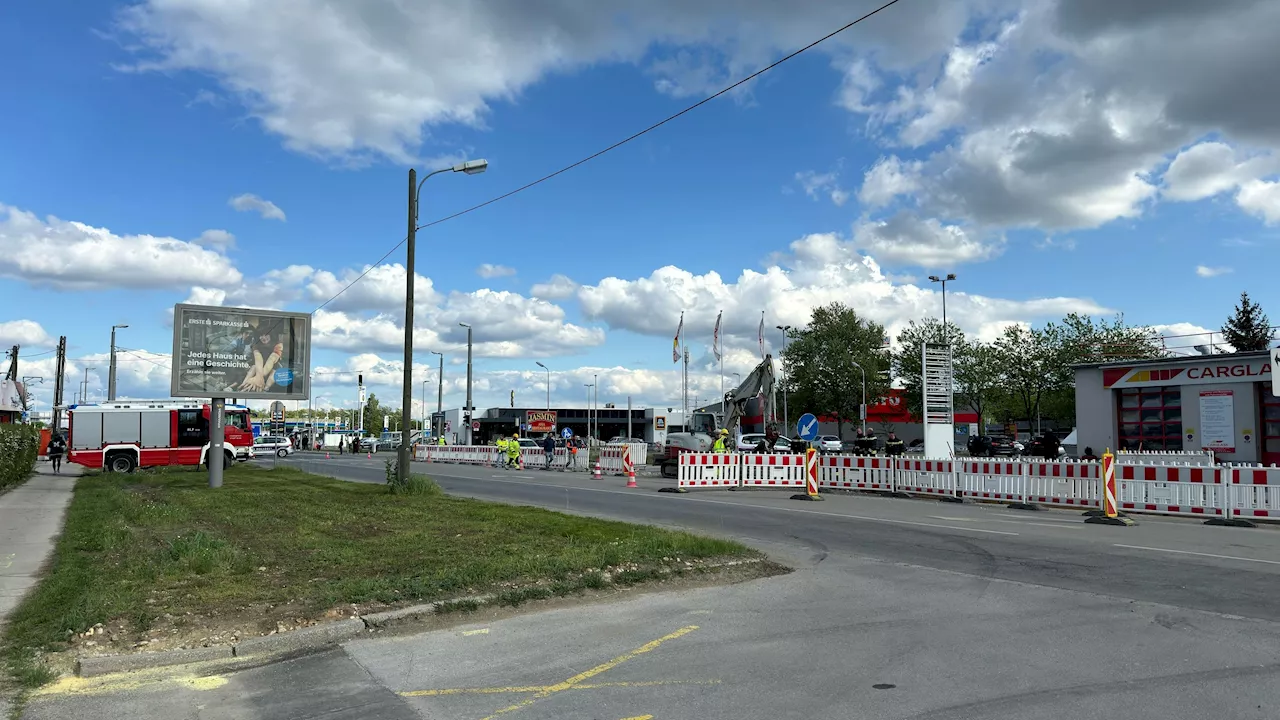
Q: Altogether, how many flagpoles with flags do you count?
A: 3